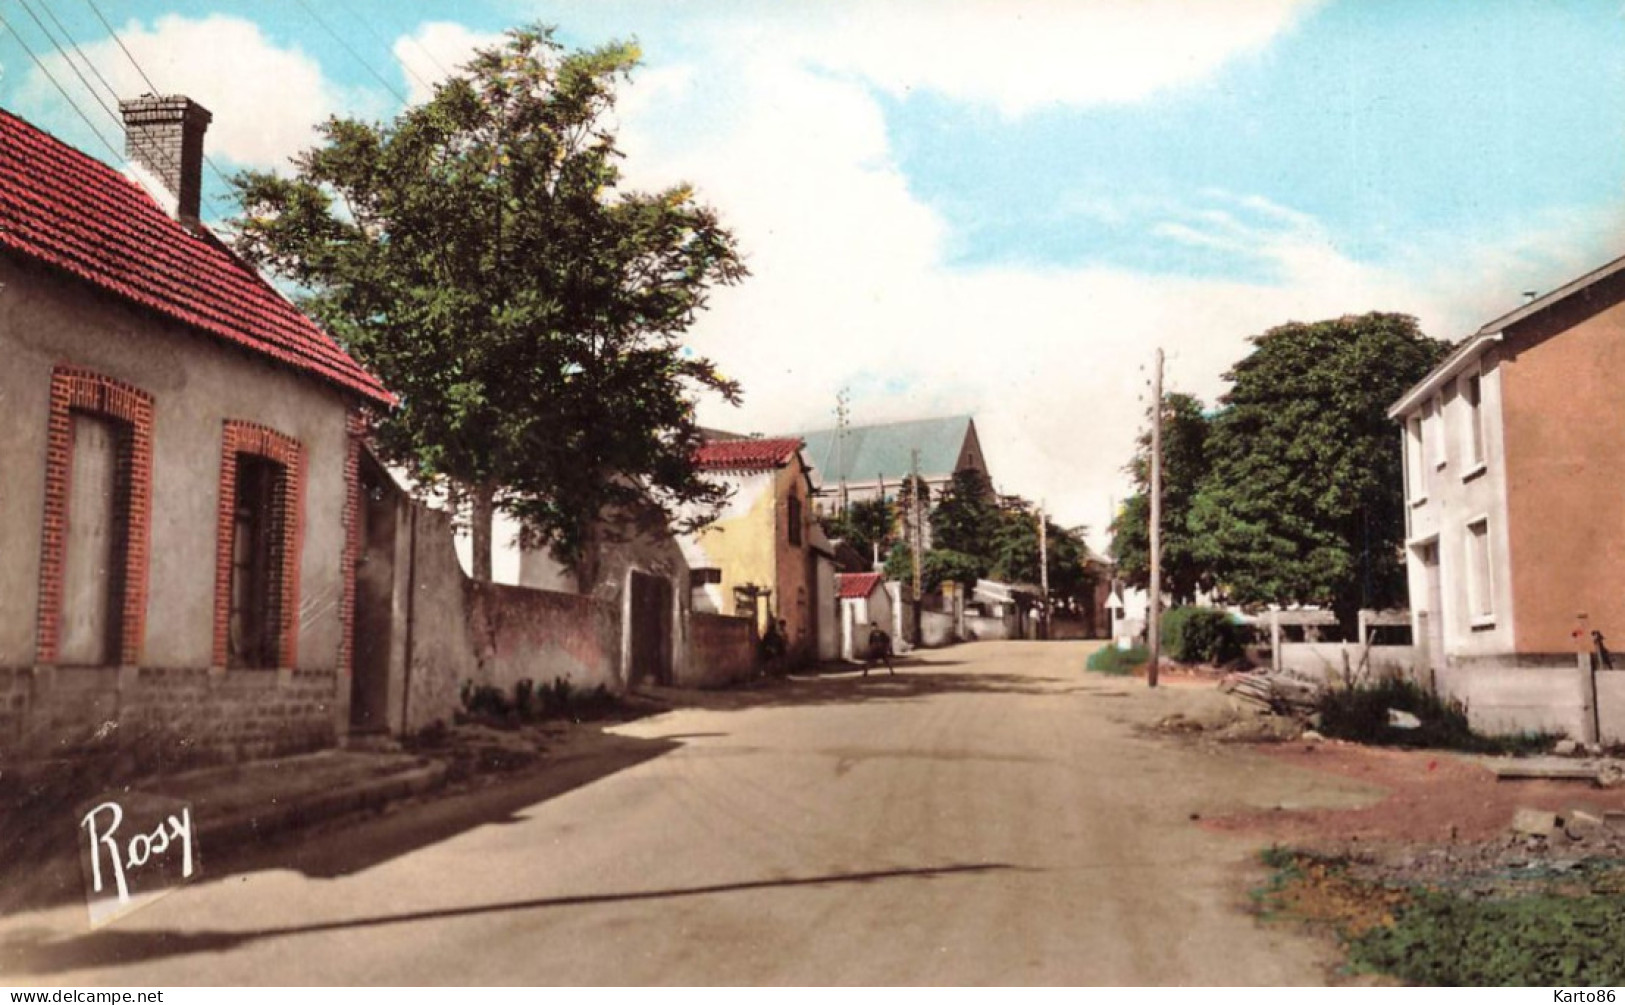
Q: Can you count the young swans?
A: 0